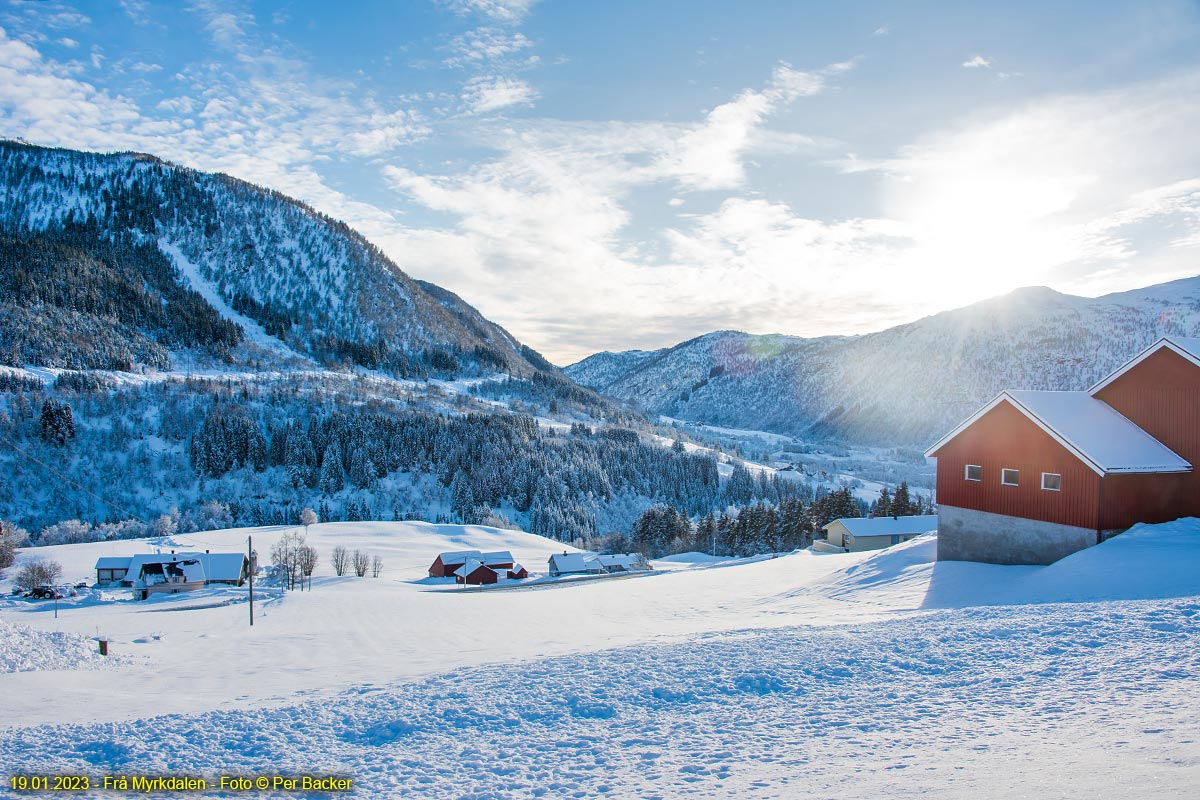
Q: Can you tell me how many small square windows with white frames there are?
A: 3